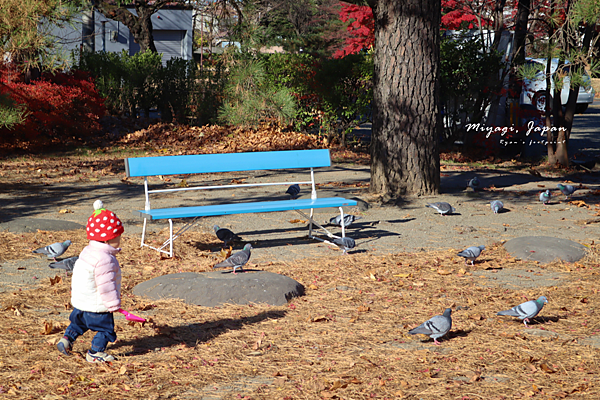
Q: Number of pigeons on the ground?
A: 15